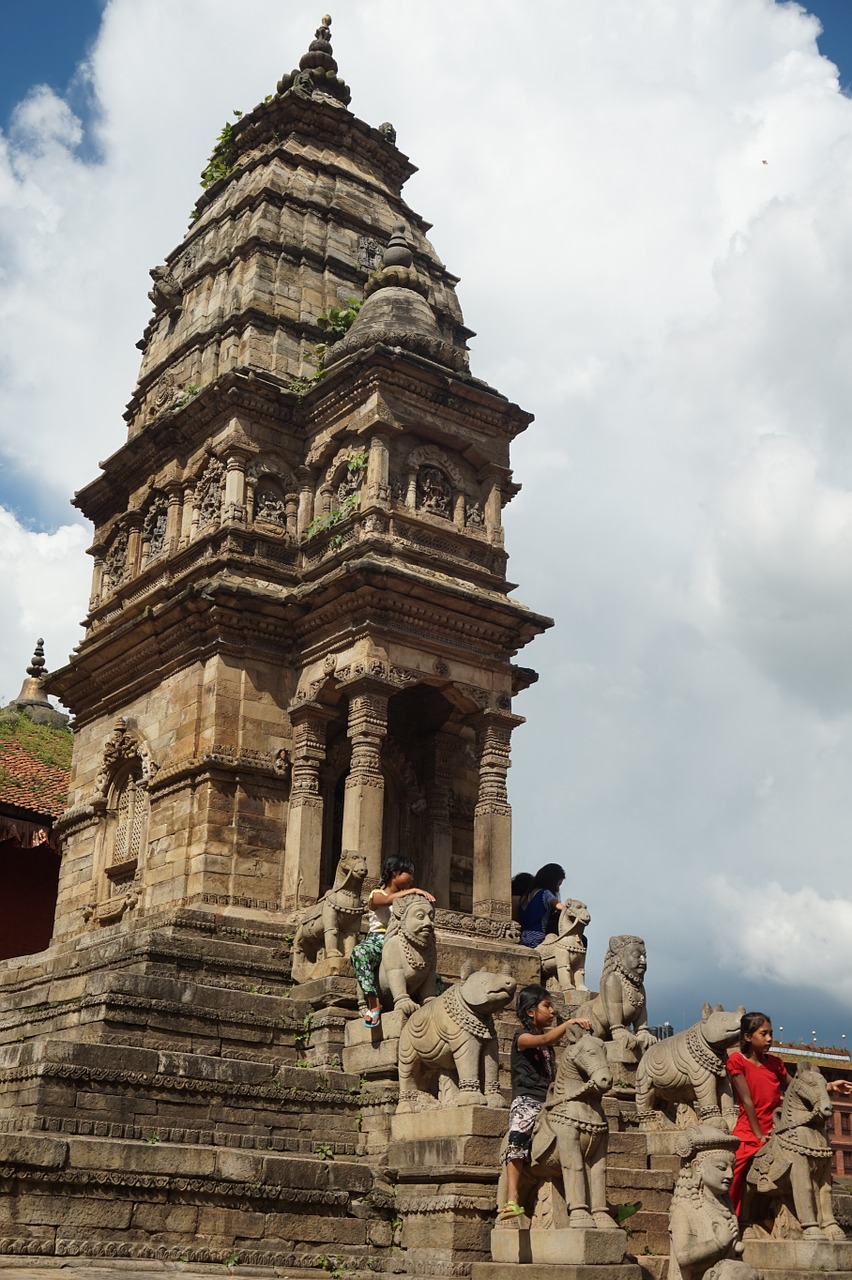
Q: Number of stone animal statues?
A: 8